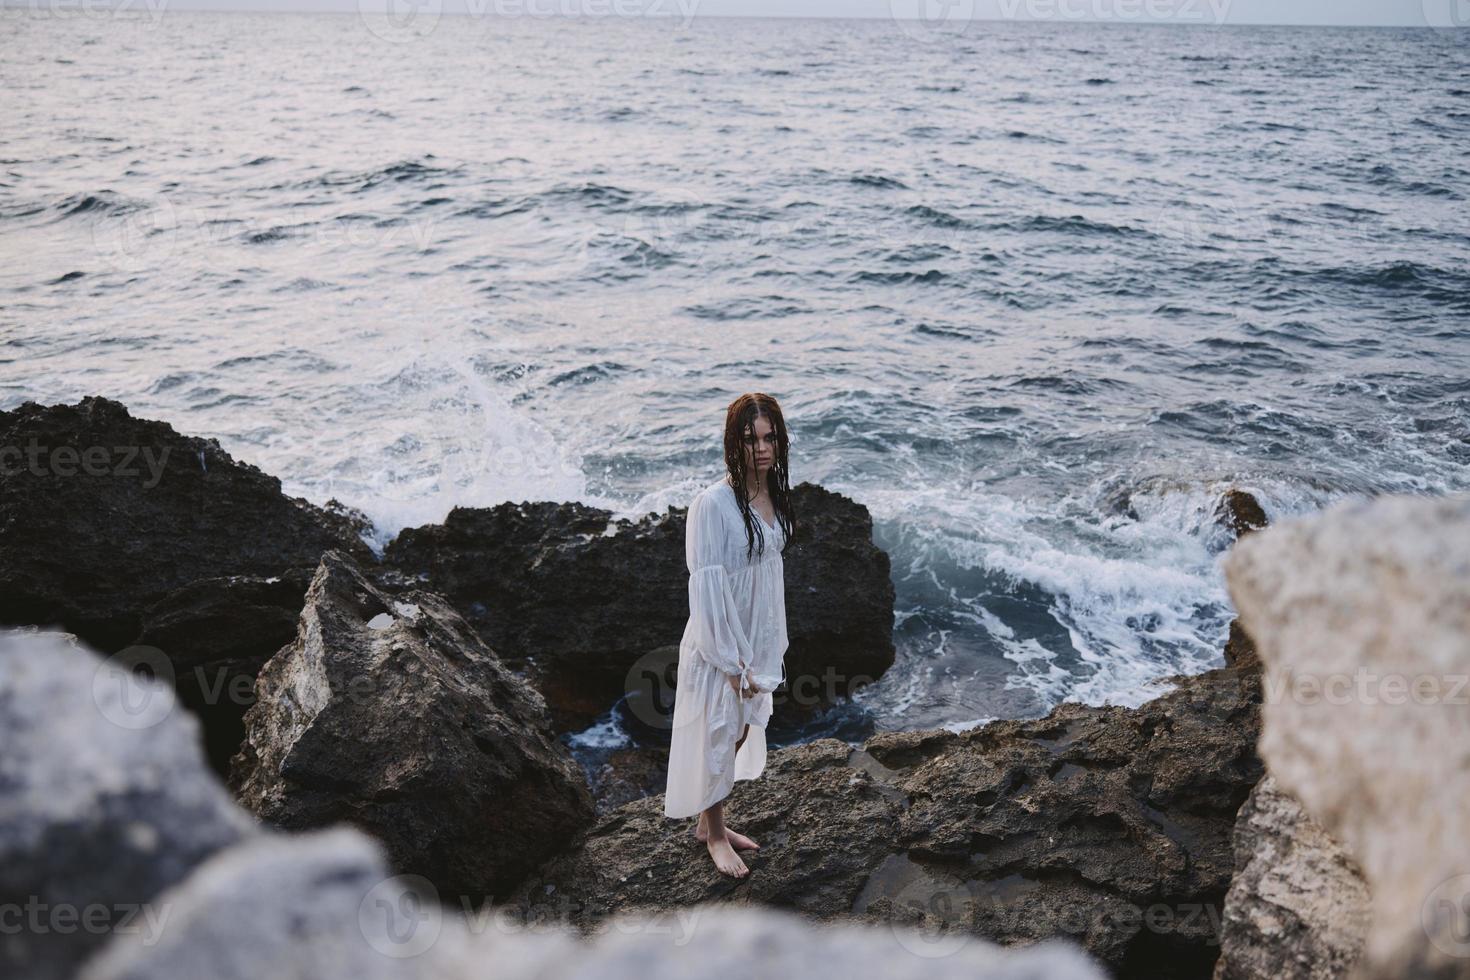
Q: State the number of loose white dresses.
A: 1